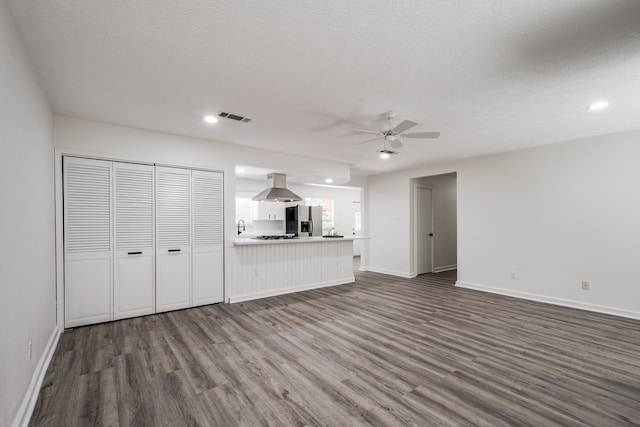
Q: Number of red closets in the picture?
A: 0